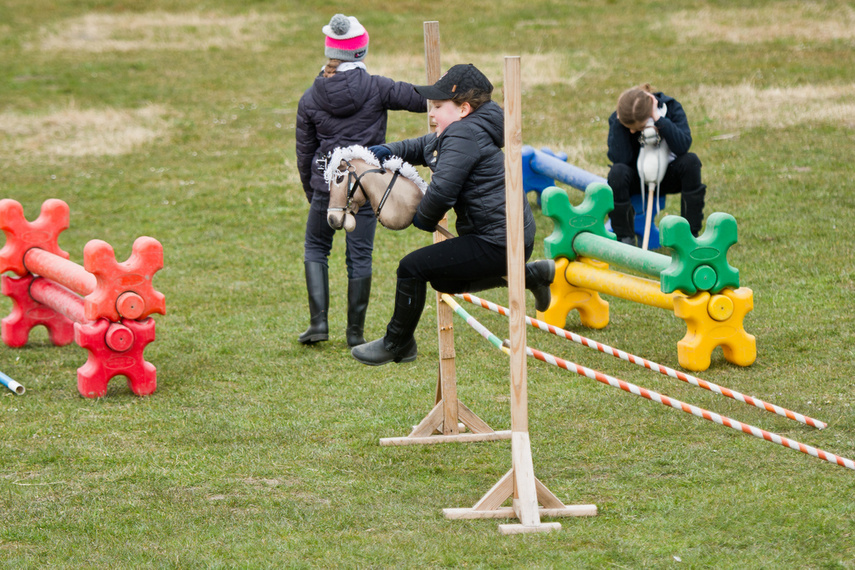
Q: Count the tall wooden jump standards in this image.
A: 2